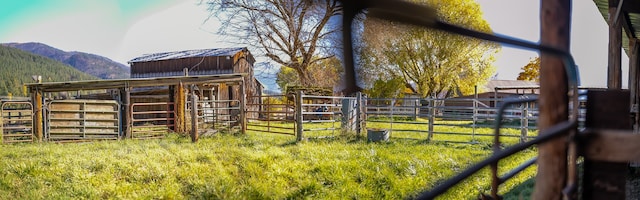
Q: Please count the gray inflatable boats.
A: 0